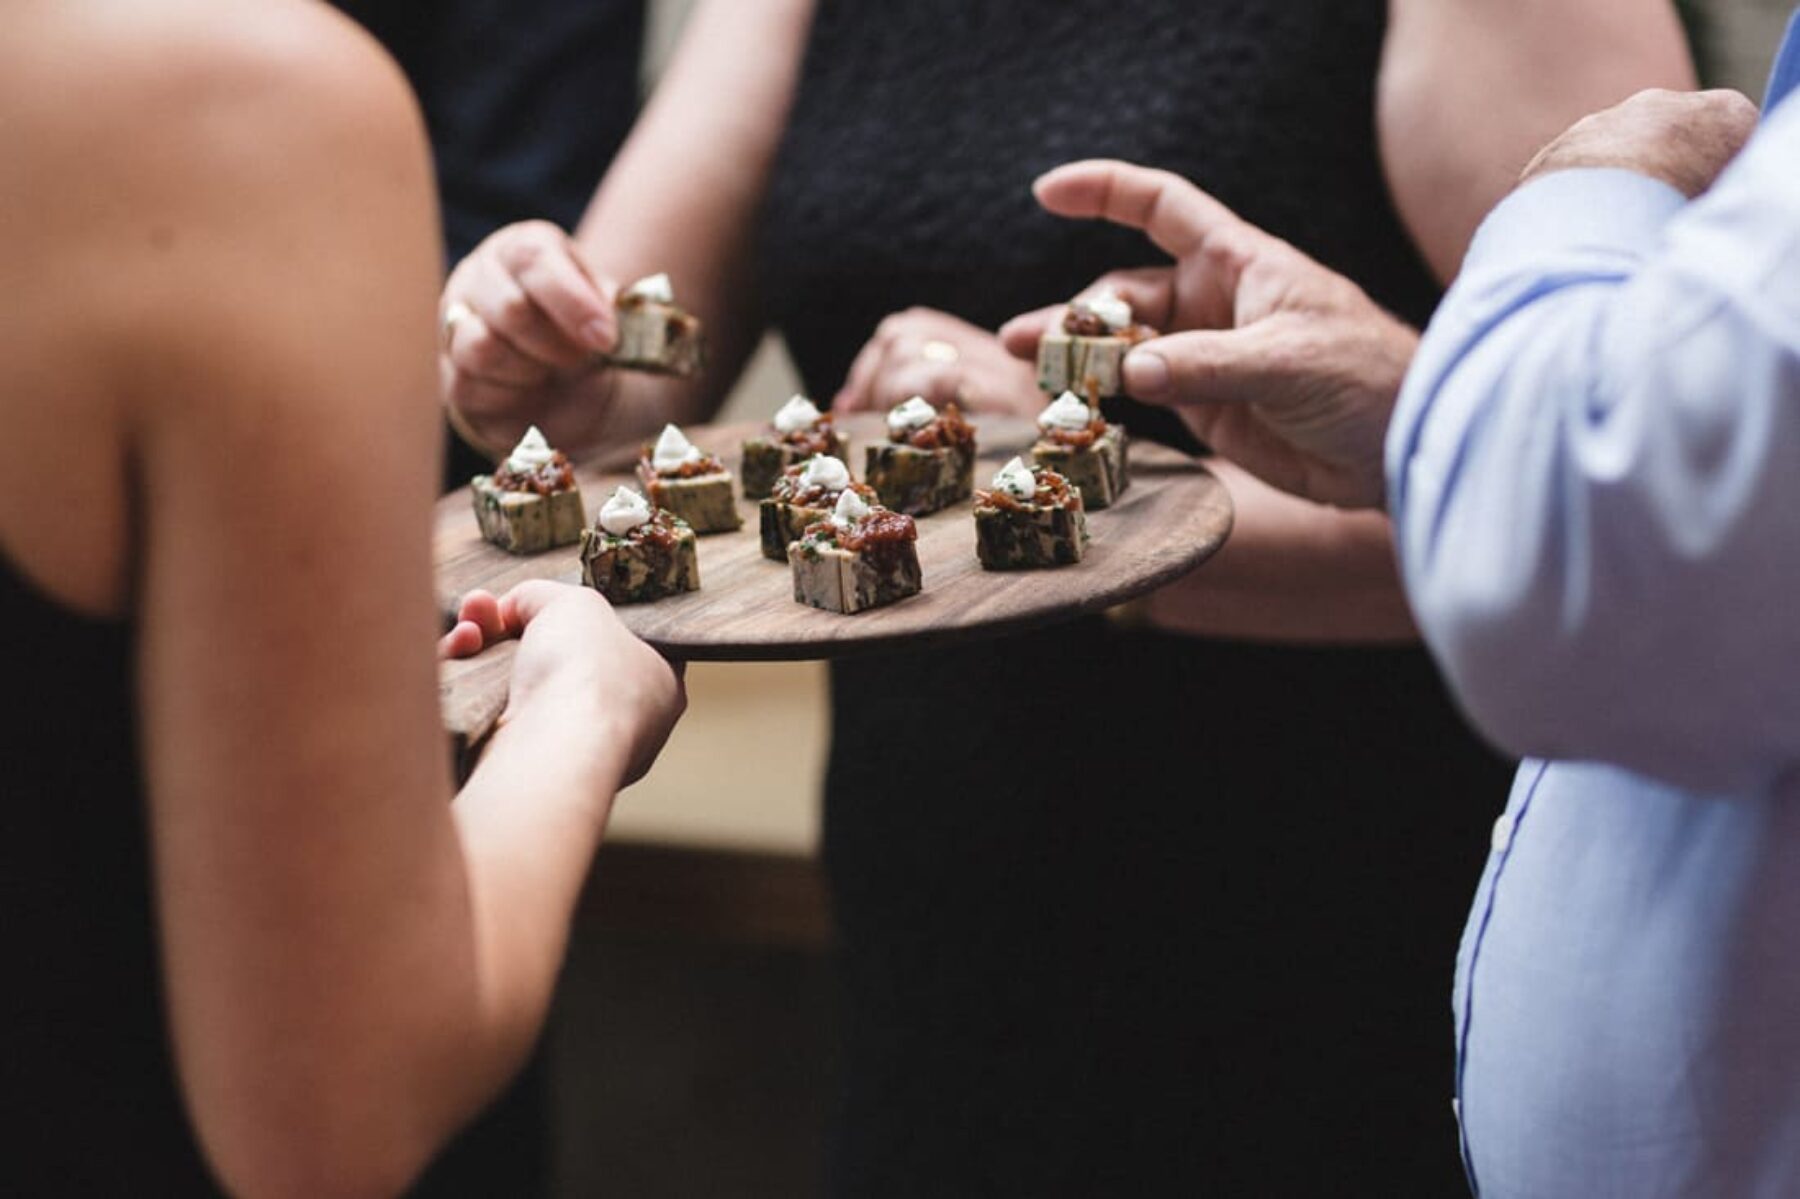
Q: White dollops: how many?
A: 11